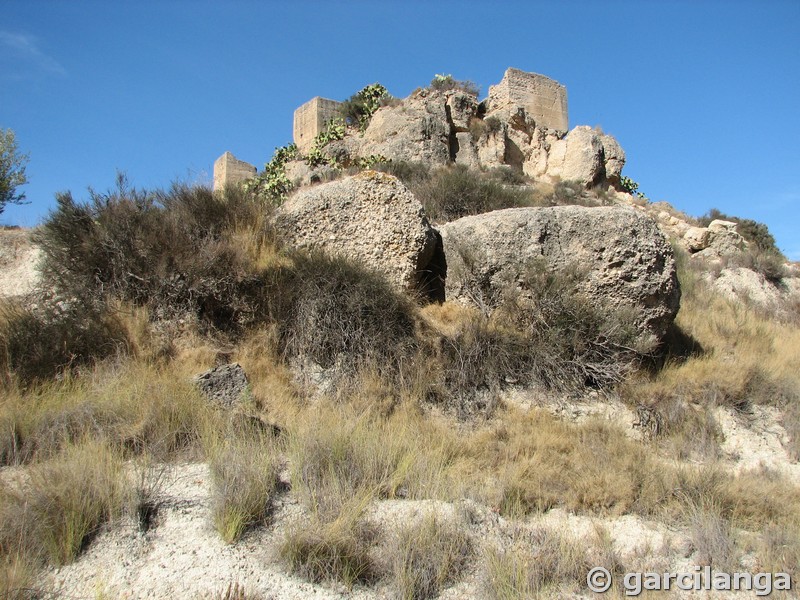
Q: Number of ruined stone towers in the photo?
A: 3